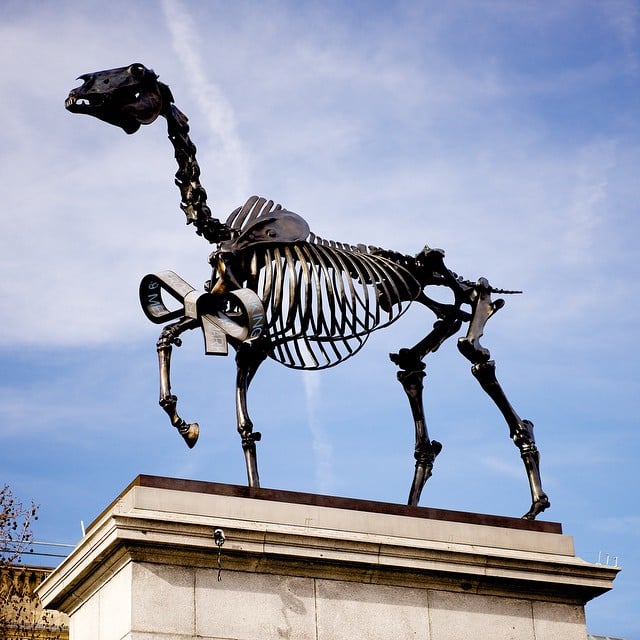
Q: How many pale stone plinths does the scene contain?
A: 1